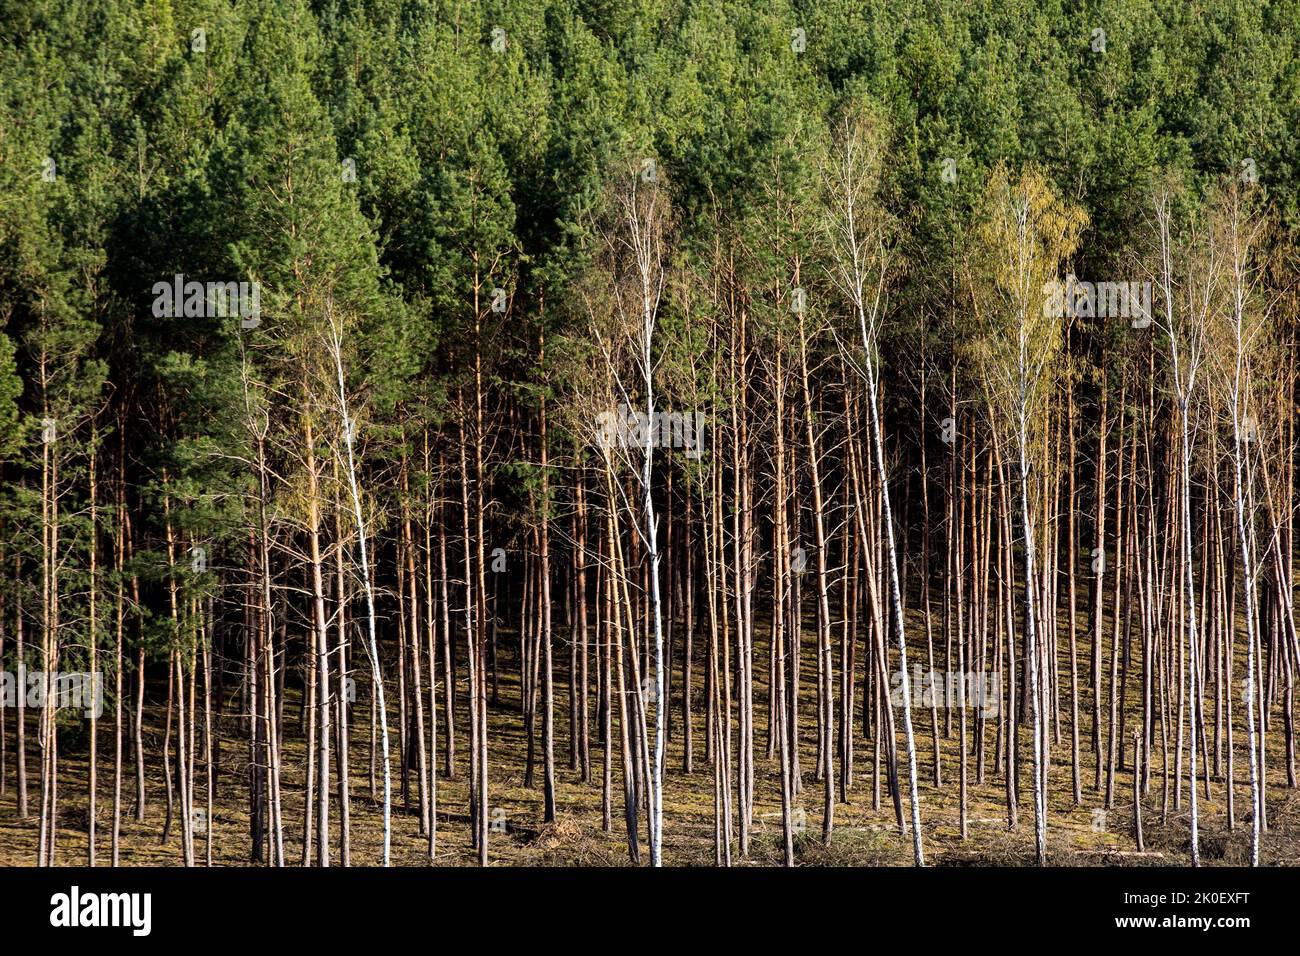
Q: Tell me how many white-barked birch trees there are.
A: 6